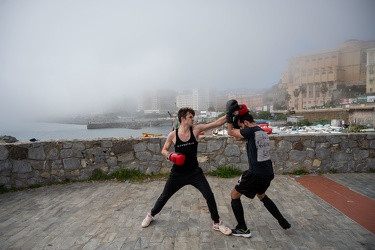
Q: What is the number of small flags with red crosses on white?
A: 0